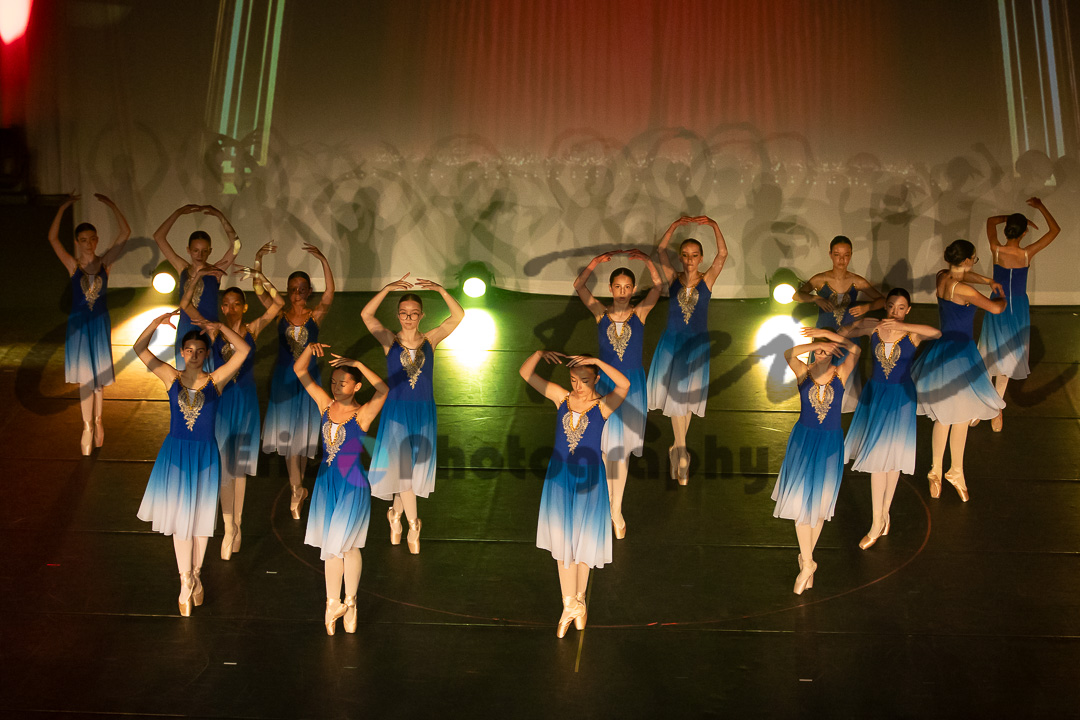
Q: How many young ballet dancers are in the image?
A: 15